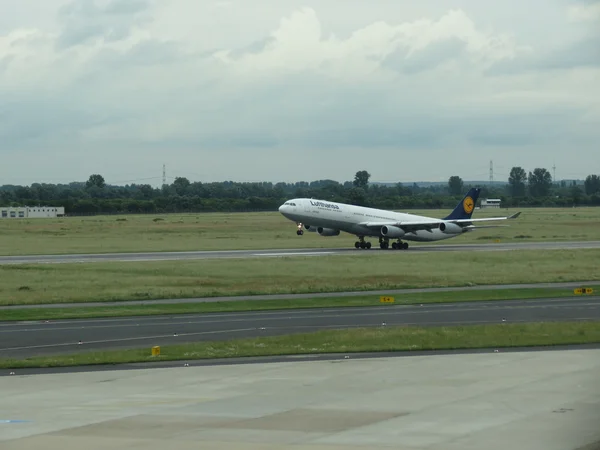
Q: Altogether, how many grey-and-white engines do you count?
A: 4